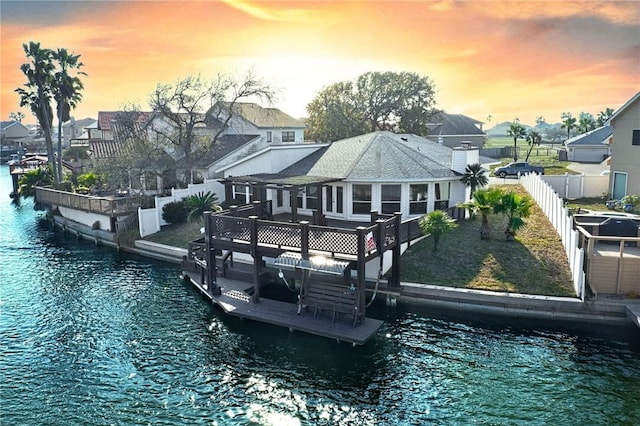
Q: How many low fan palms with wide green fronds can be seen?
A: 3